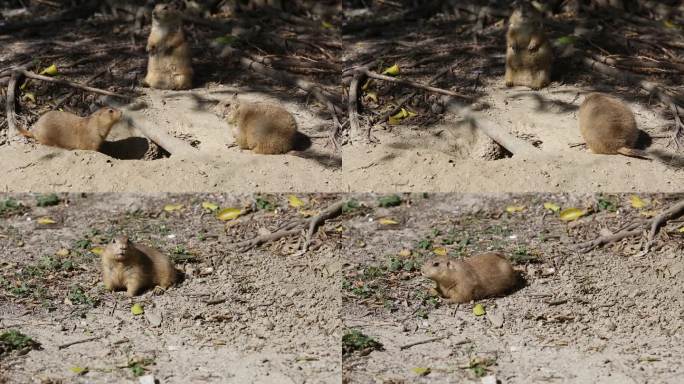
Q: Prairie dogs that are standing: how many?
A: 2